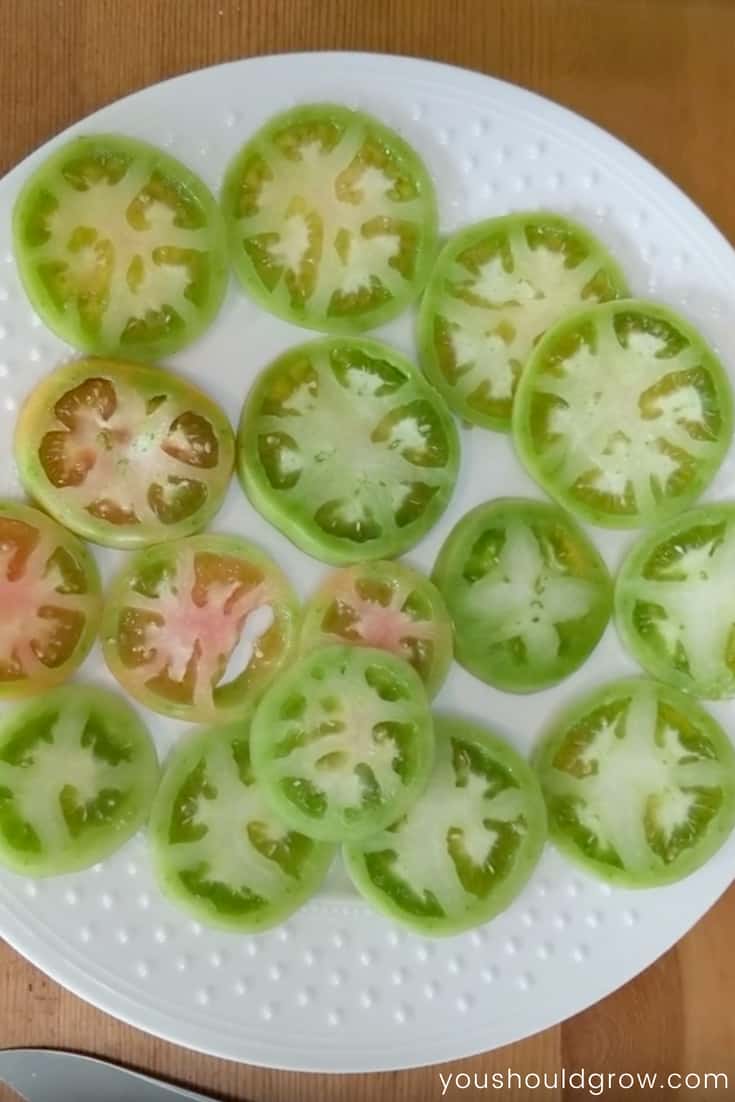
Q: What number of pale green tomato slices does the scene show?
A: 12